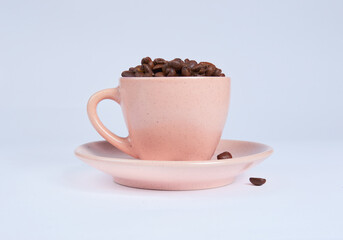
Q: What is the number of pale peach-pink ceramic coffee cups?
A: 1